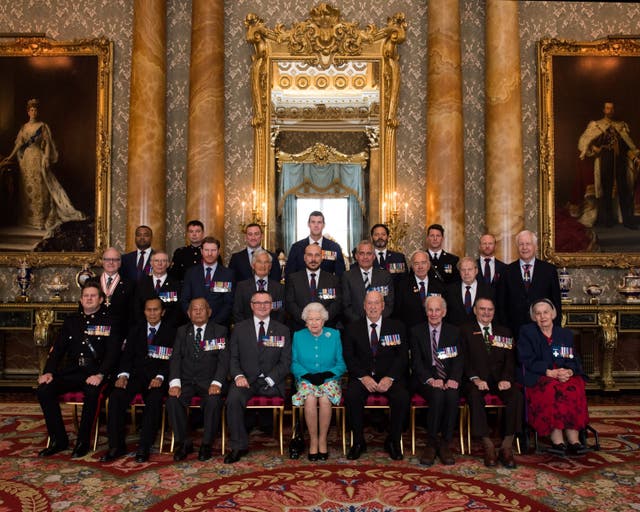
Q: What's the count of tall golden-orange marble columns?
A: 4